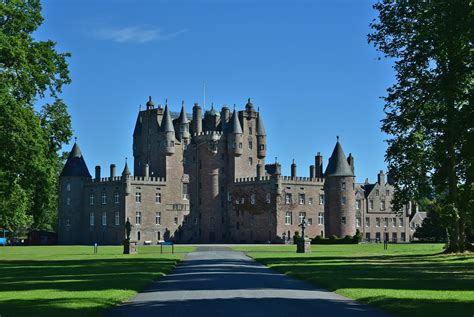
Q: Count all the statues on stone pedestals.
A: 2